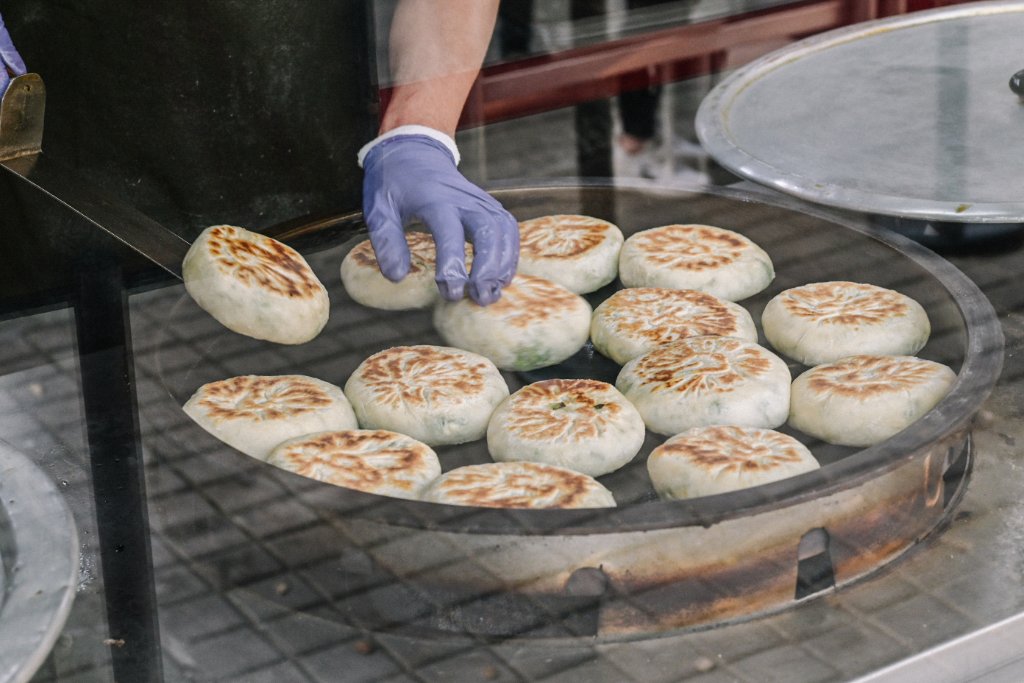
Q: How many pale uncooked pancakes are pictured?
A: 0